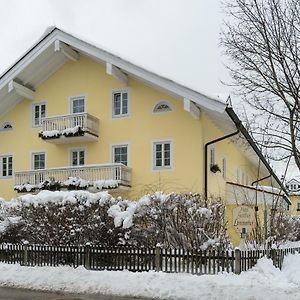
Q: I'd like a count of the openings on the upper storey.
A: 5